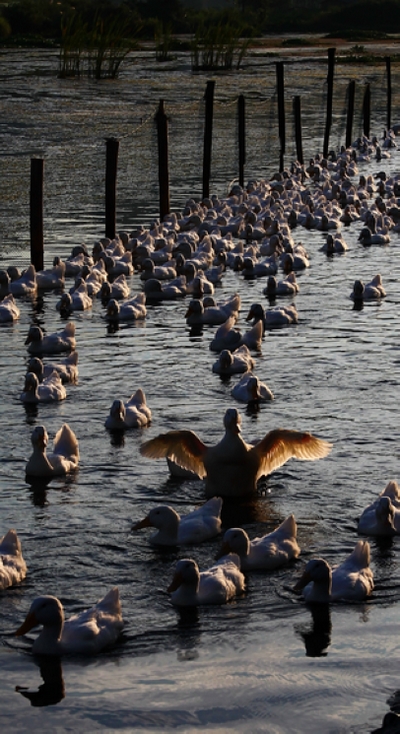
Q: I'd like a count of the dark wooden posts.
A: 11